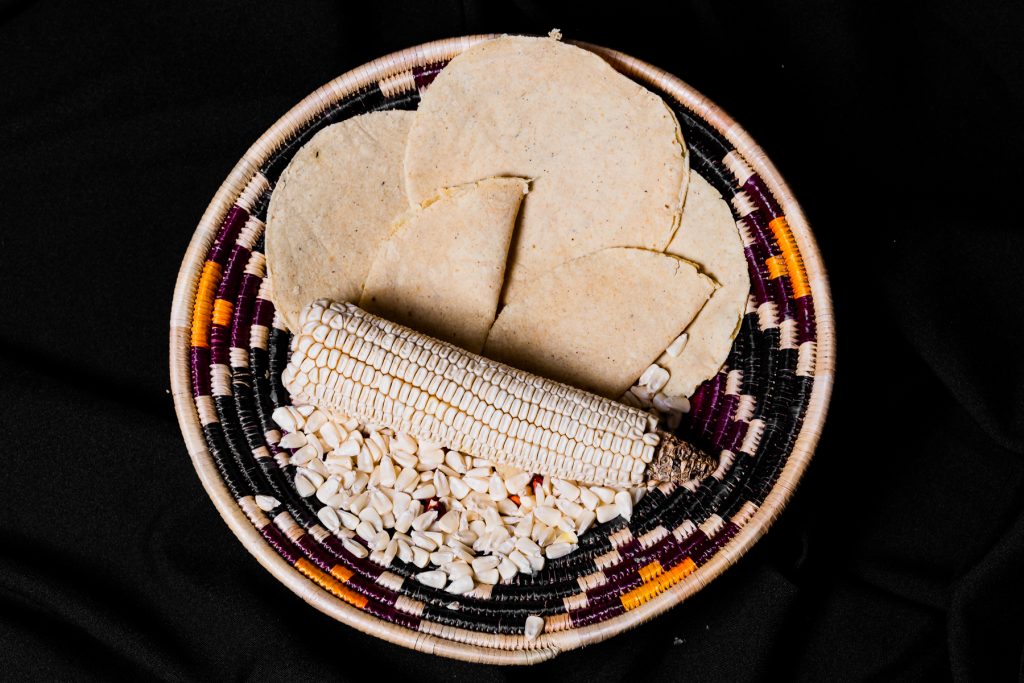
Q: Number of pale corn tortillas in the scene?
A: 5